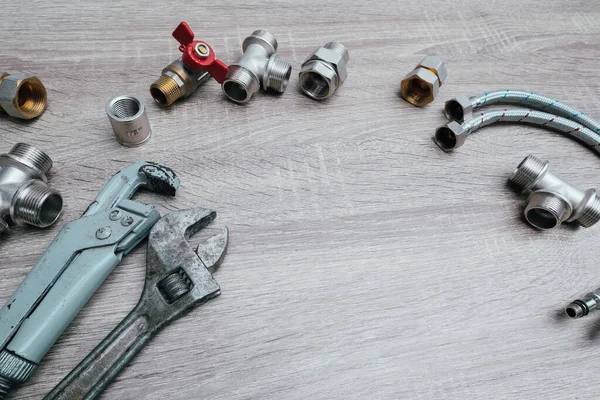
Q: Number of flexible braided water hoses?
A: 2